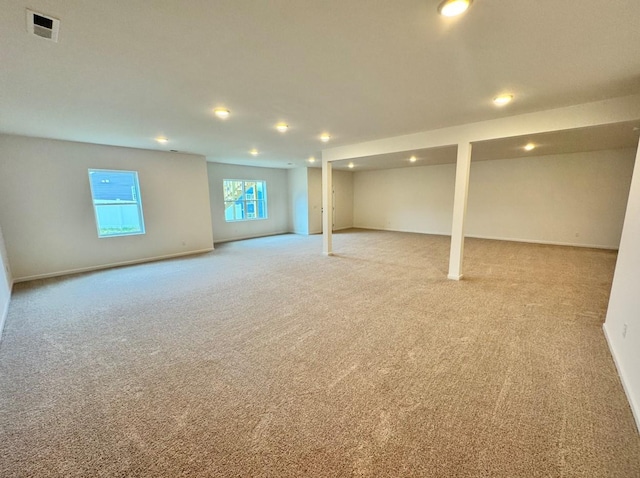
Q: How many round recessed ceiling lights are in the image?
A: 11